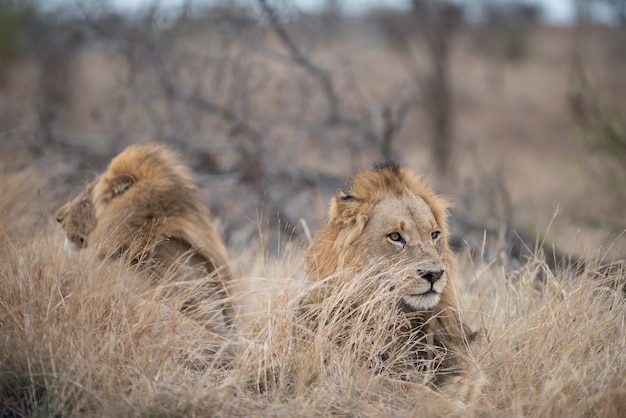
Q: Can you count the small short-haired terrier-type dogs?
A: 0